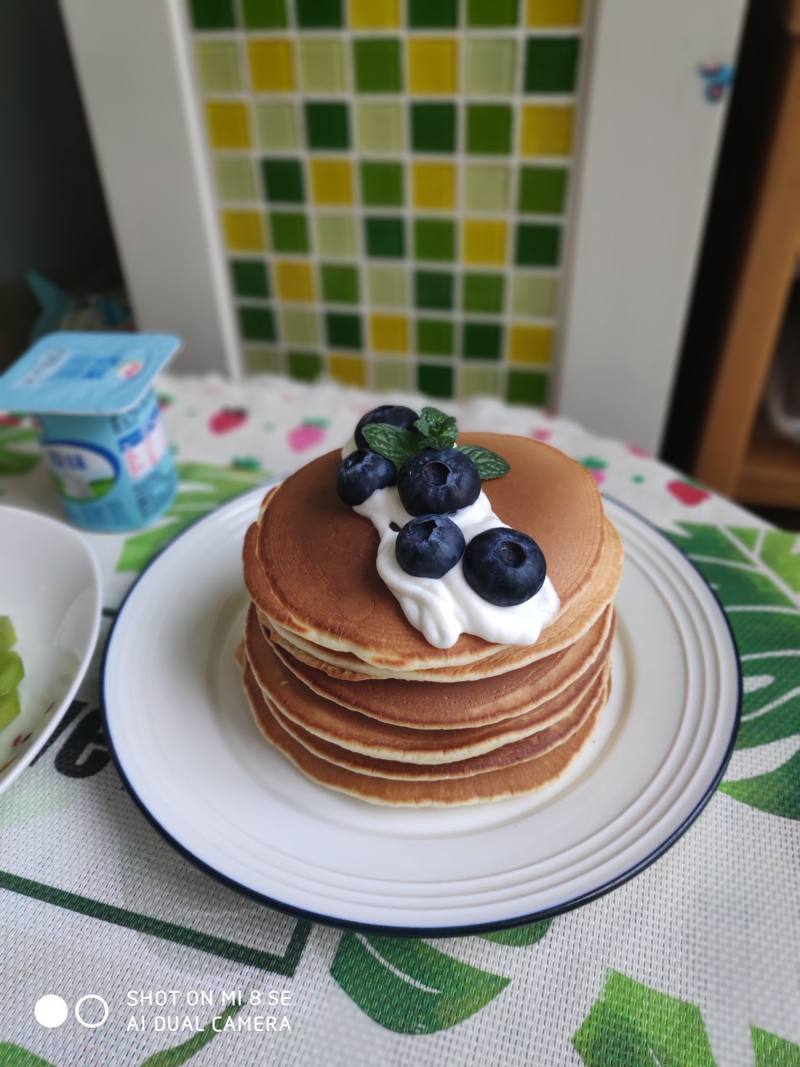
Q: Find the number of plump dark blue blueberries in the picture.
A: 5